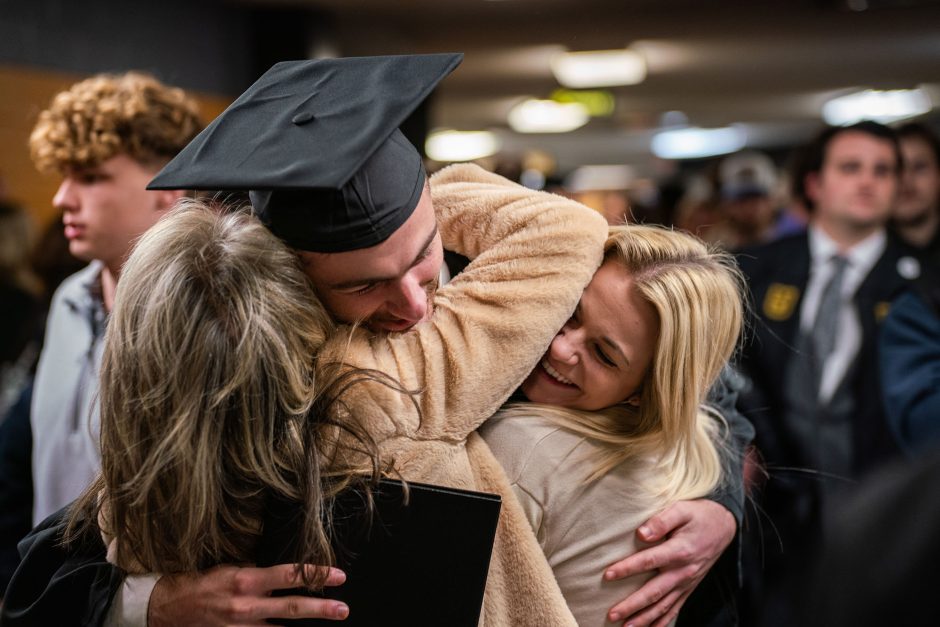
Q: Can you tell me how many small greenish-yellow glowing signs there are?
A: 1